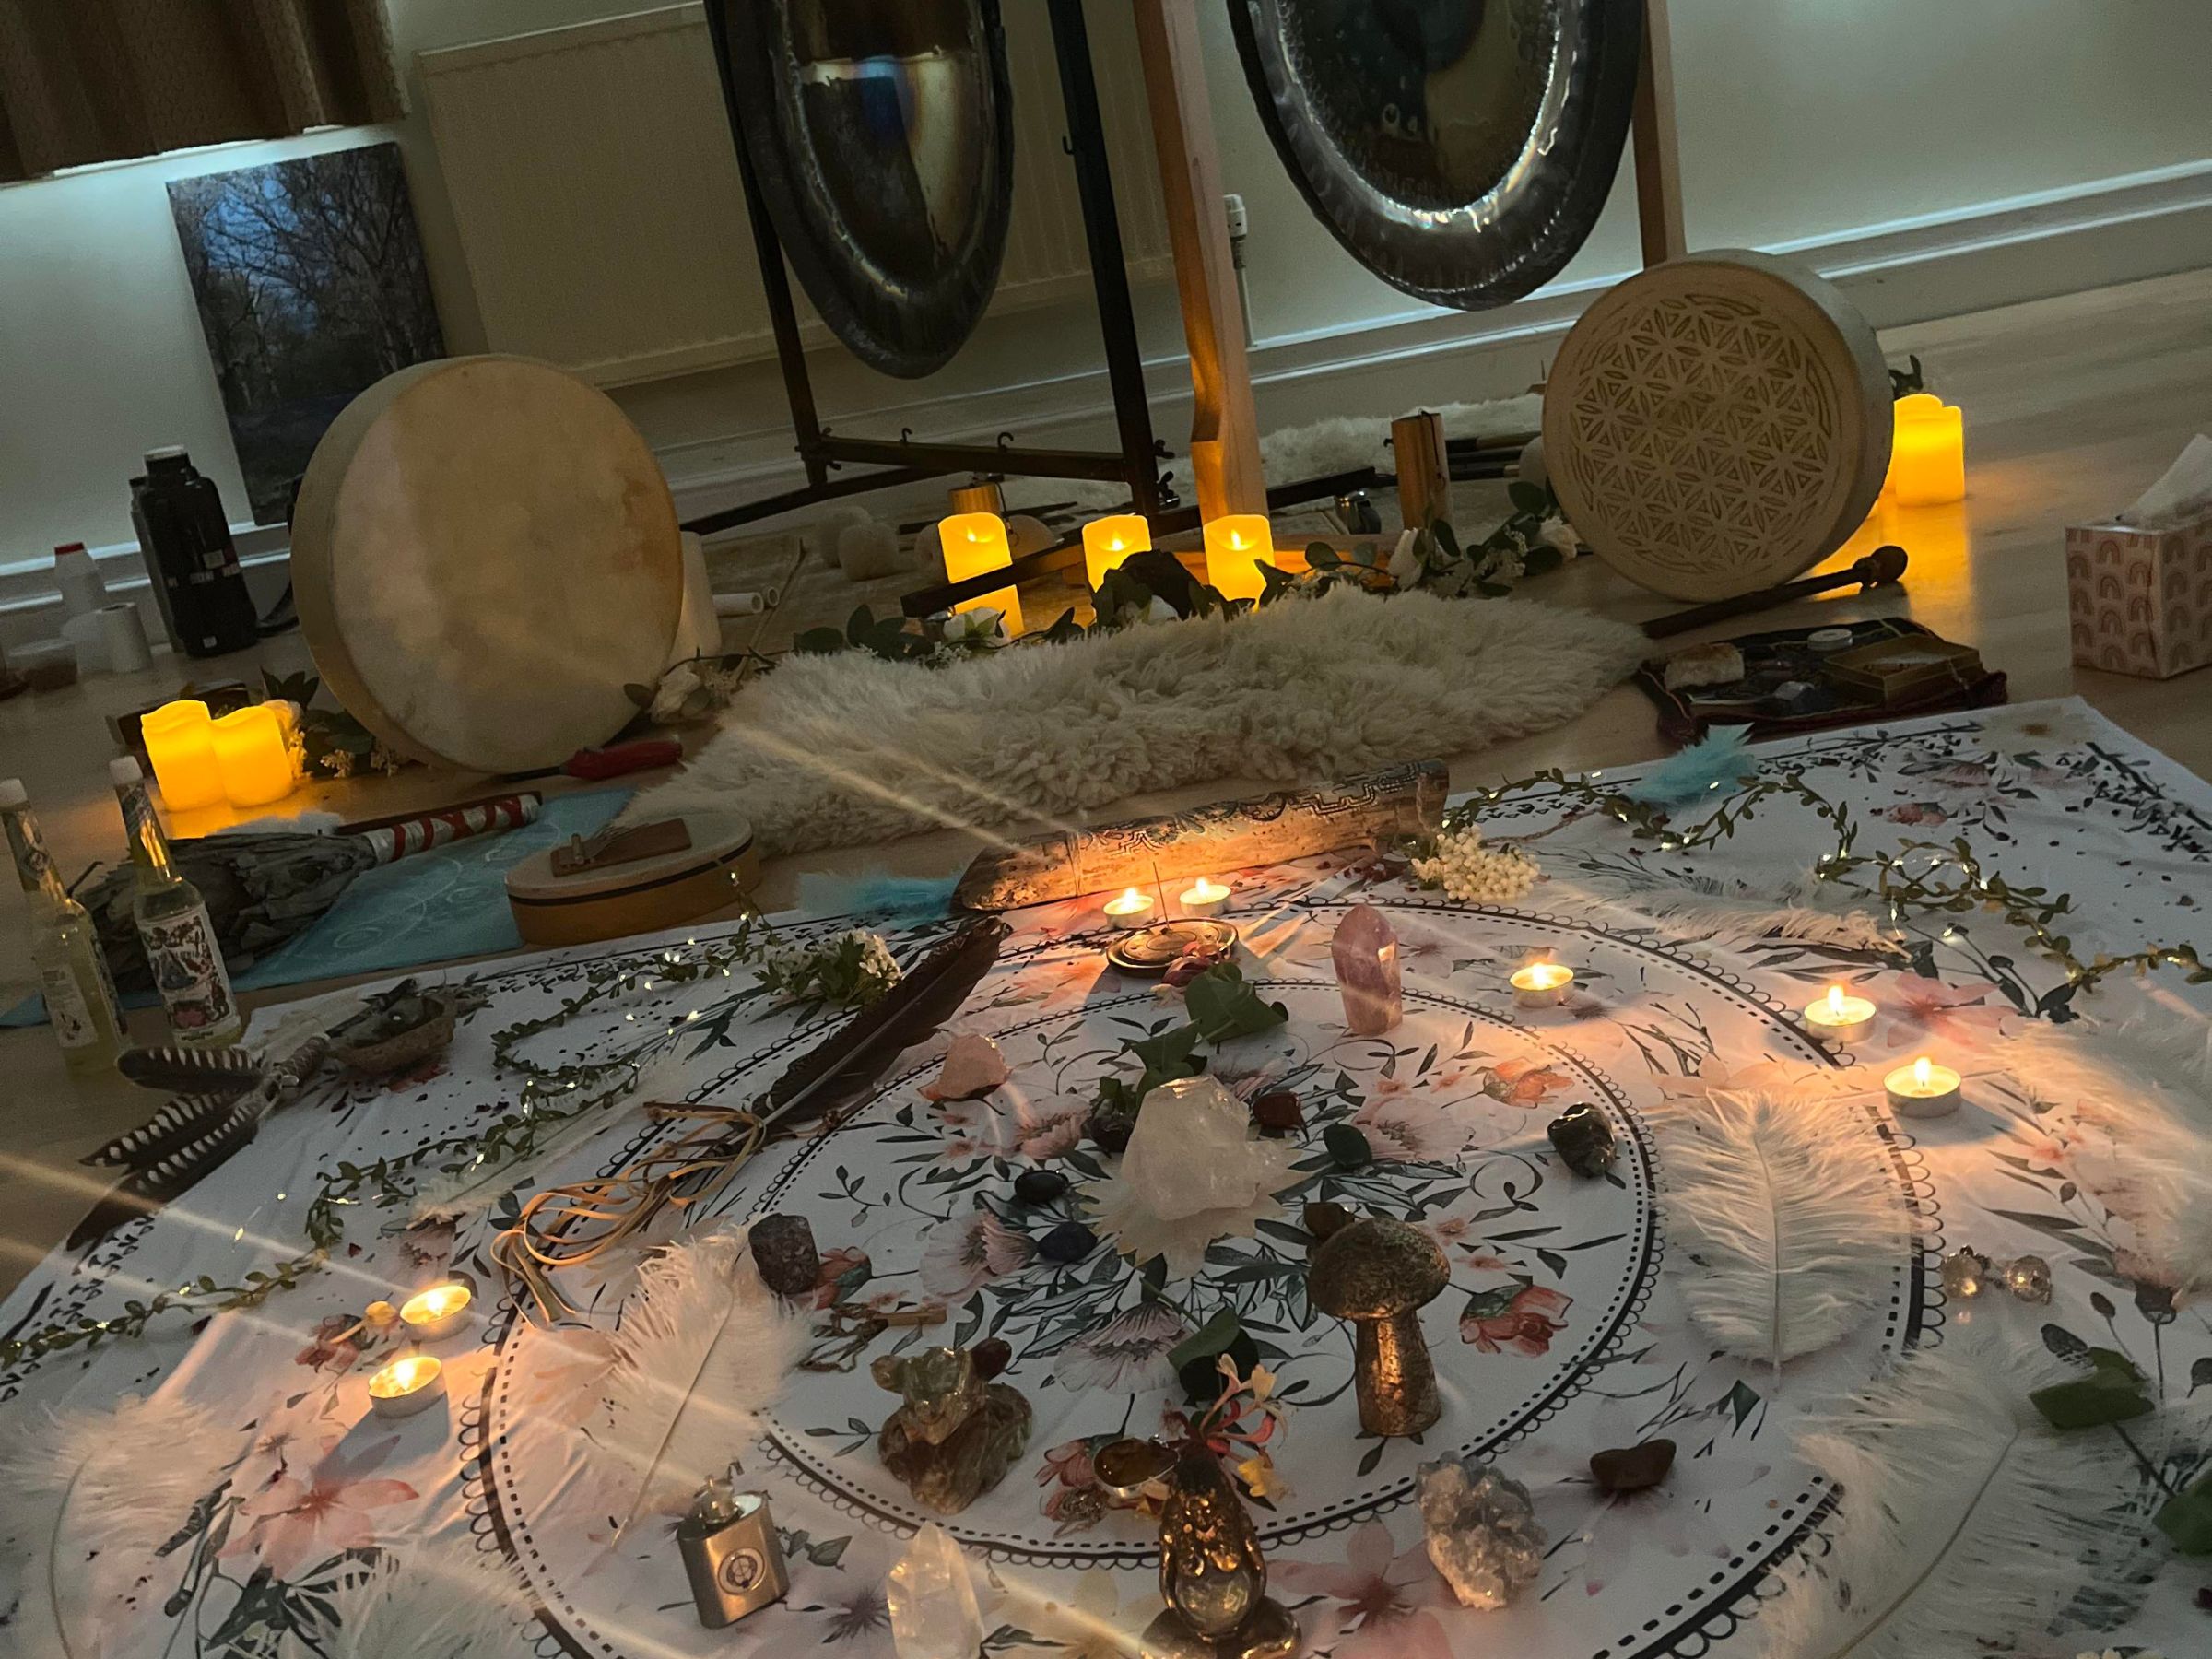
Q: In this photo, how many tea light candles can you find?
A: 7